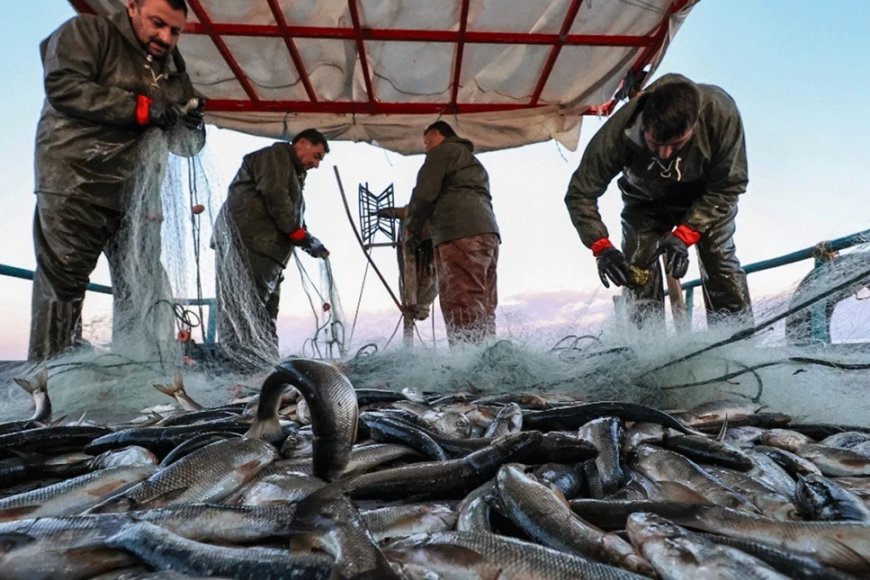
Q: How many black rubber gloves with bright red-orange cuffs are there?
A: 4